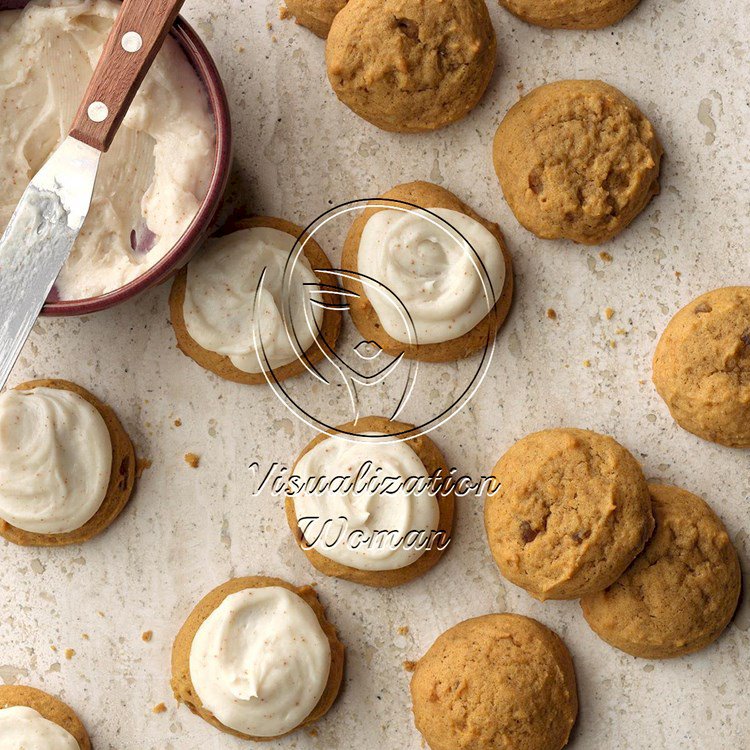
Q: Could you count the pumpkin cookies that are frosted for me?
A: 6